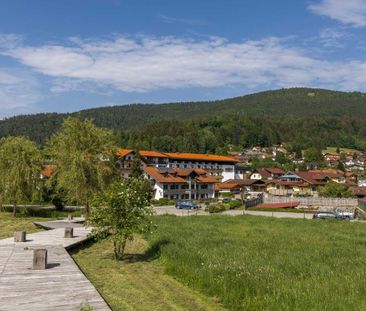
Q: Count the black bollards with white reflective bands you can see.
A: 0